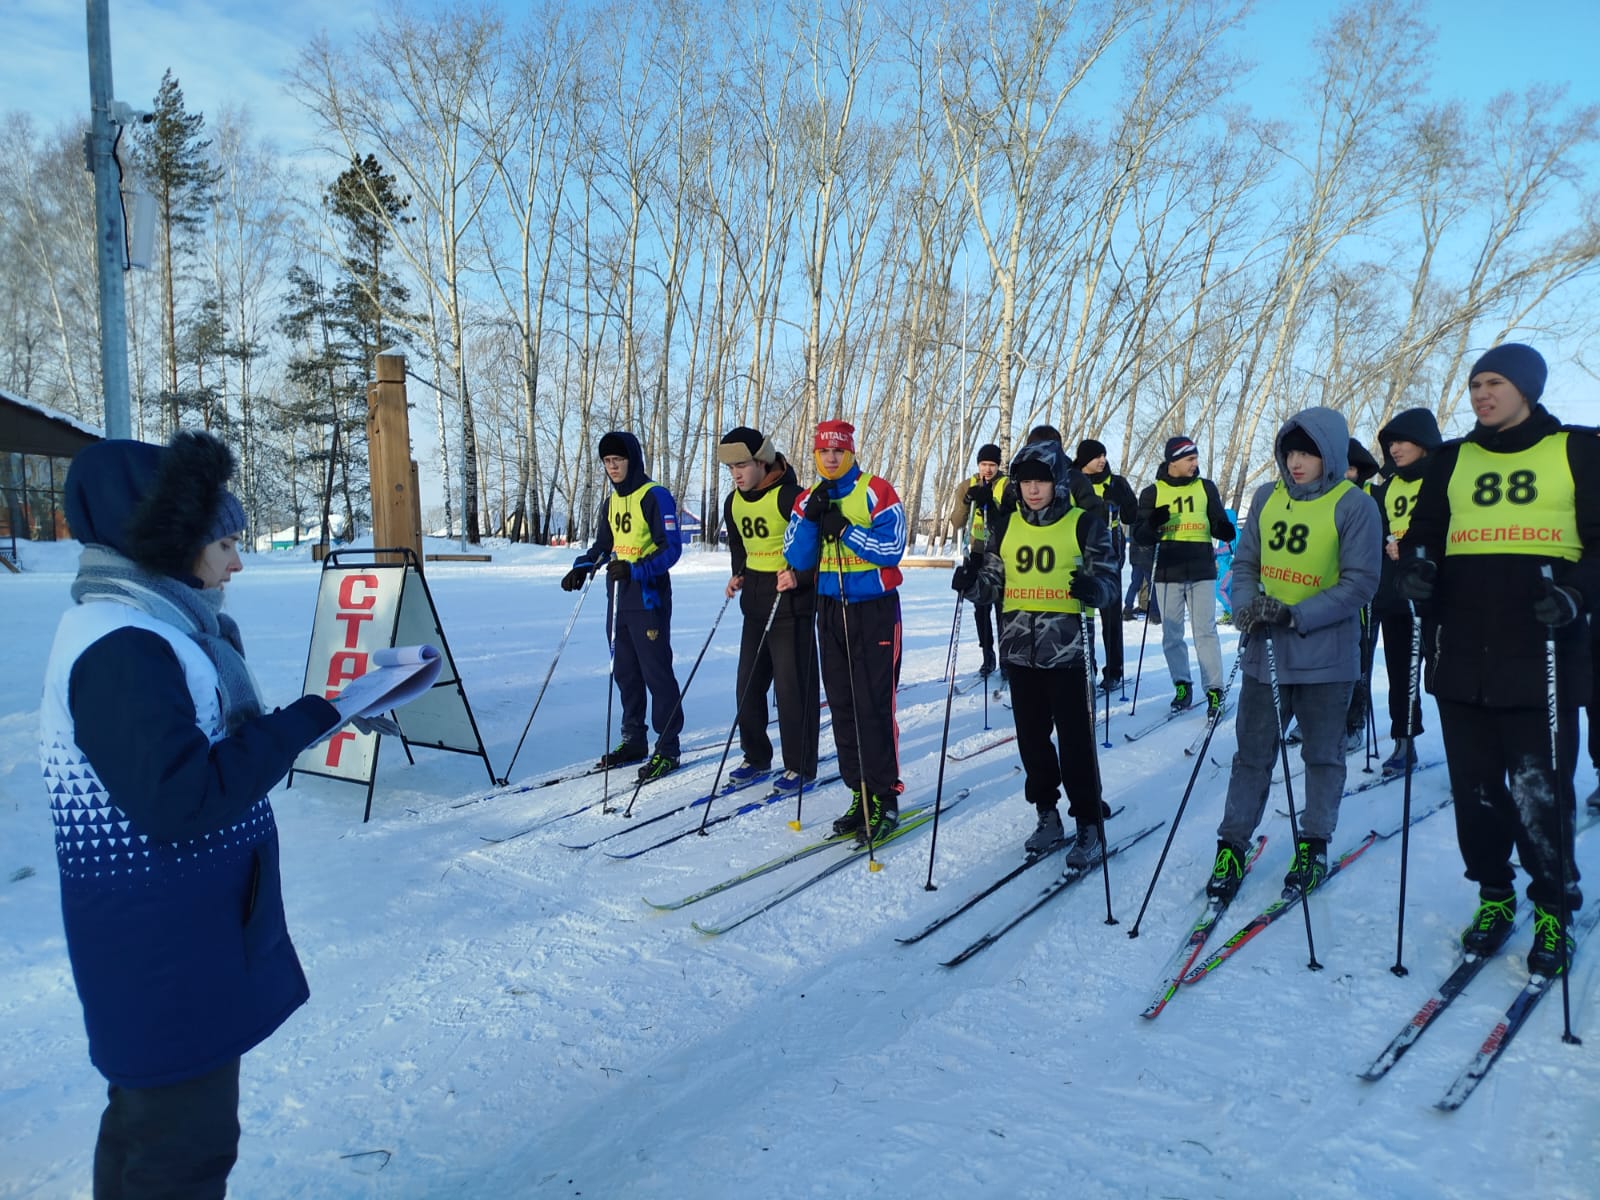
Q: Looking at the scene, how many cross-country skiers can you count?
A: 12